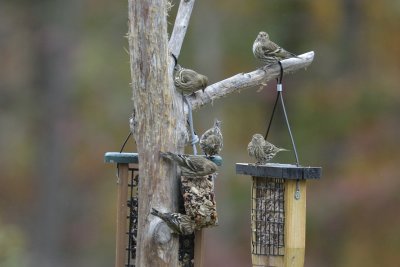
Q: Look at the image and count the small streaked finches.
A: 6